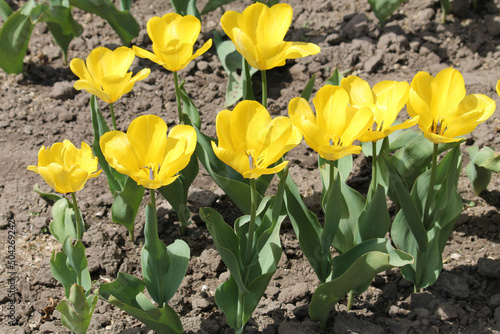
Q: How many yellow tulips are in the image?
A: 9